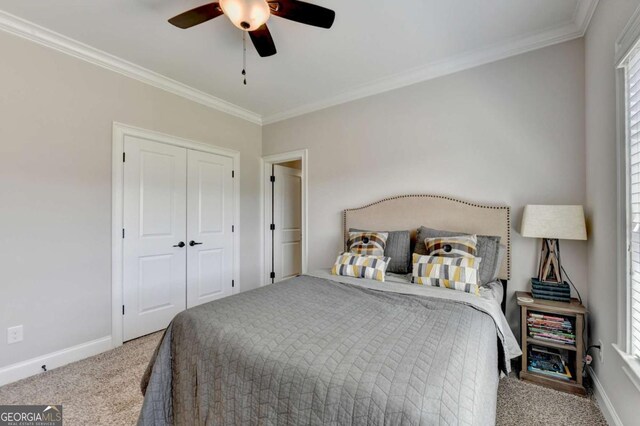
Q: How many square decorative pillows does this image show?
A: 2